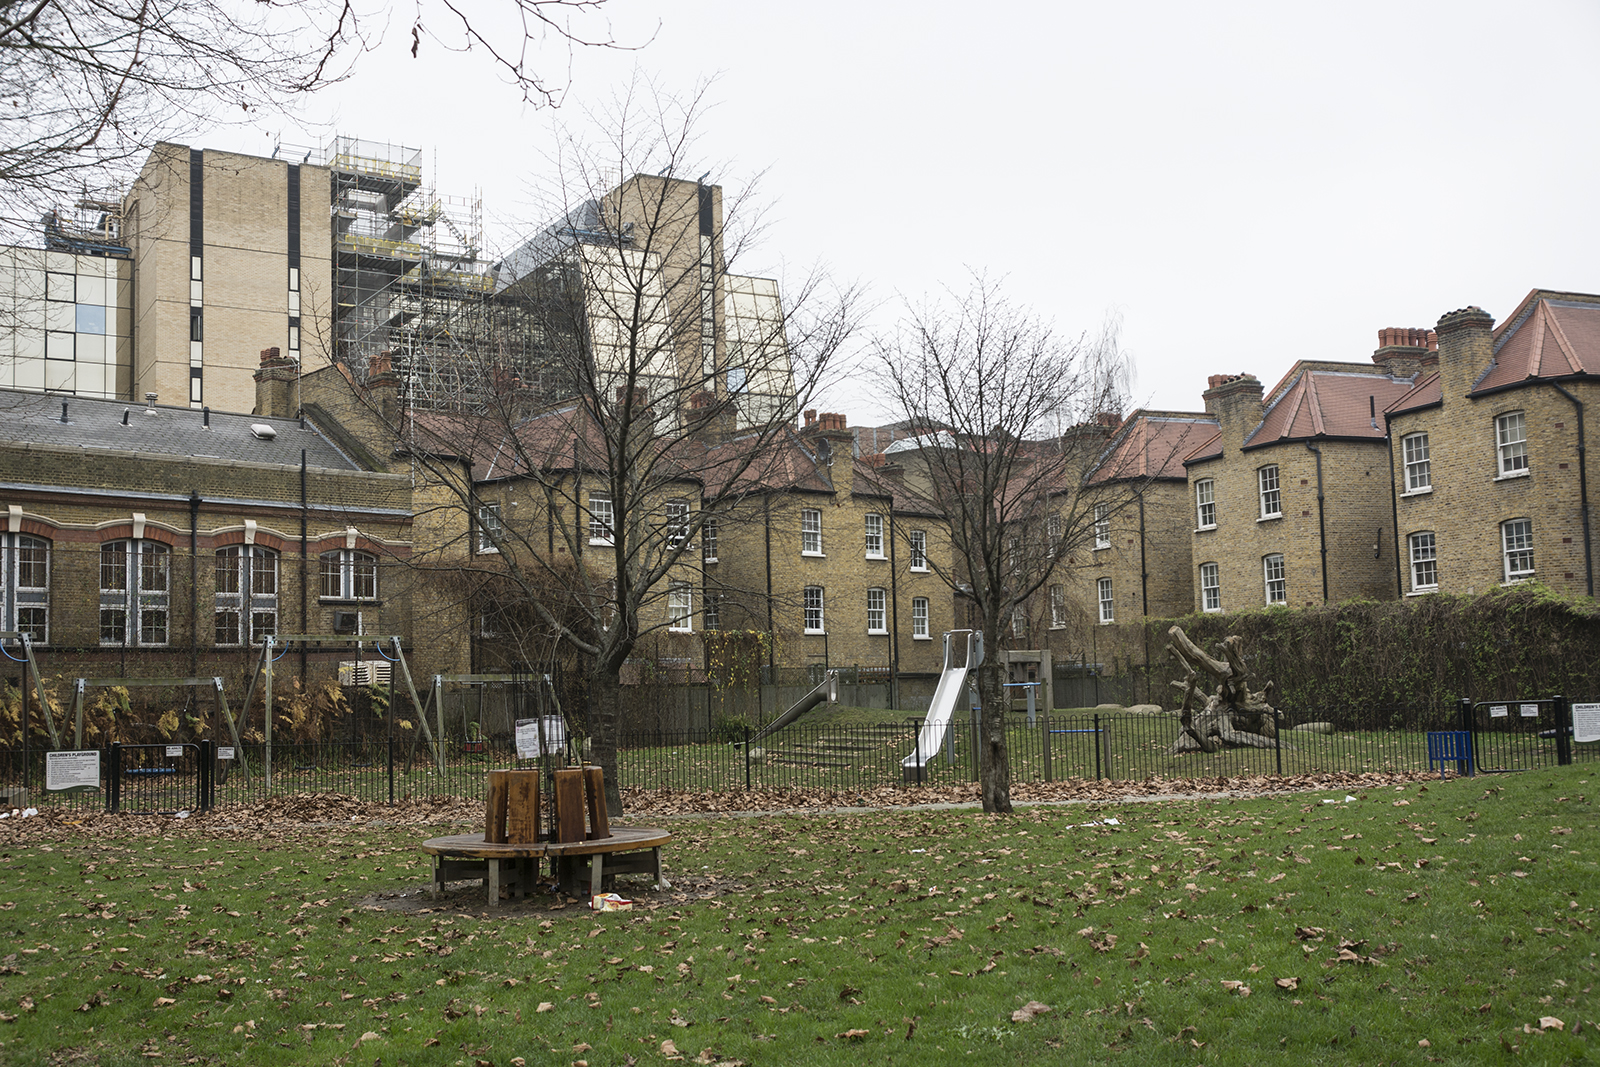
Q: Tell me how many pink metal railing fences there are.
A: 0